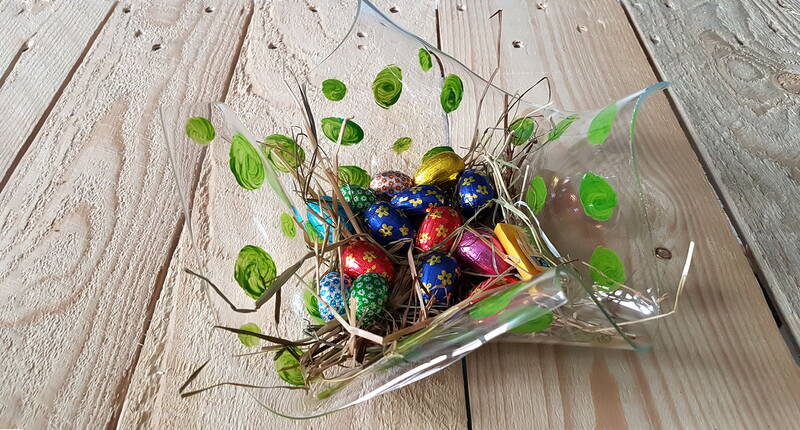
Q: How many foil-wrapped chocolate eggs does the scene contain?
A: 14